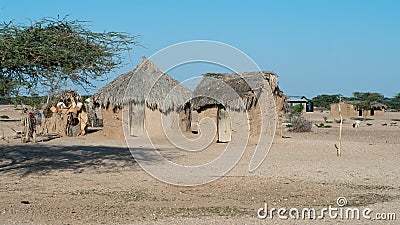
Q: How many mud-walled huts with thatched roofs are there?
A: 2